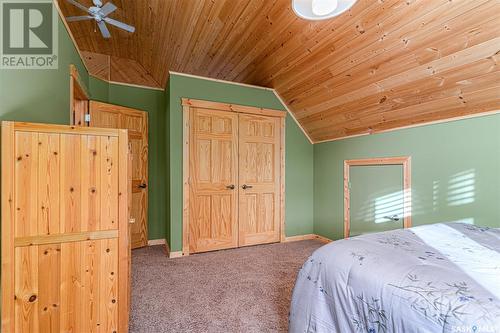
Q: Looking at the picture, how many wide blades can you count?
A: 5